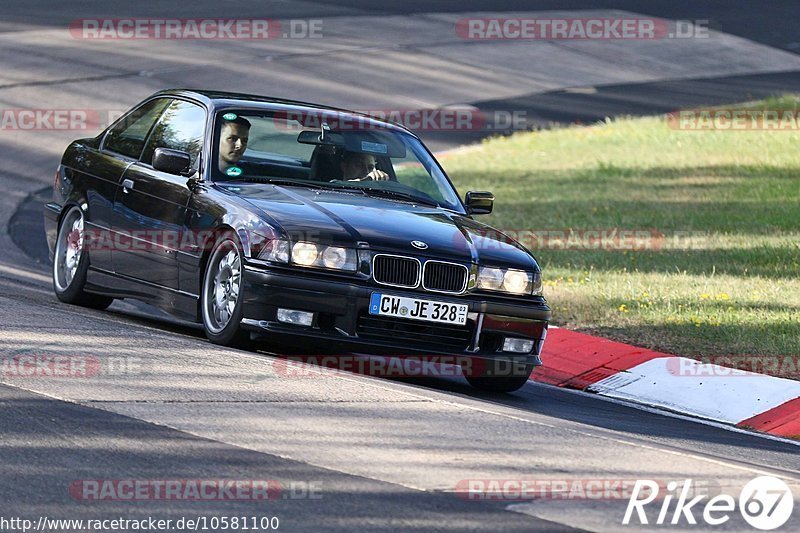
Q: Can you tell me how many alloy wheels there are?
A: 2